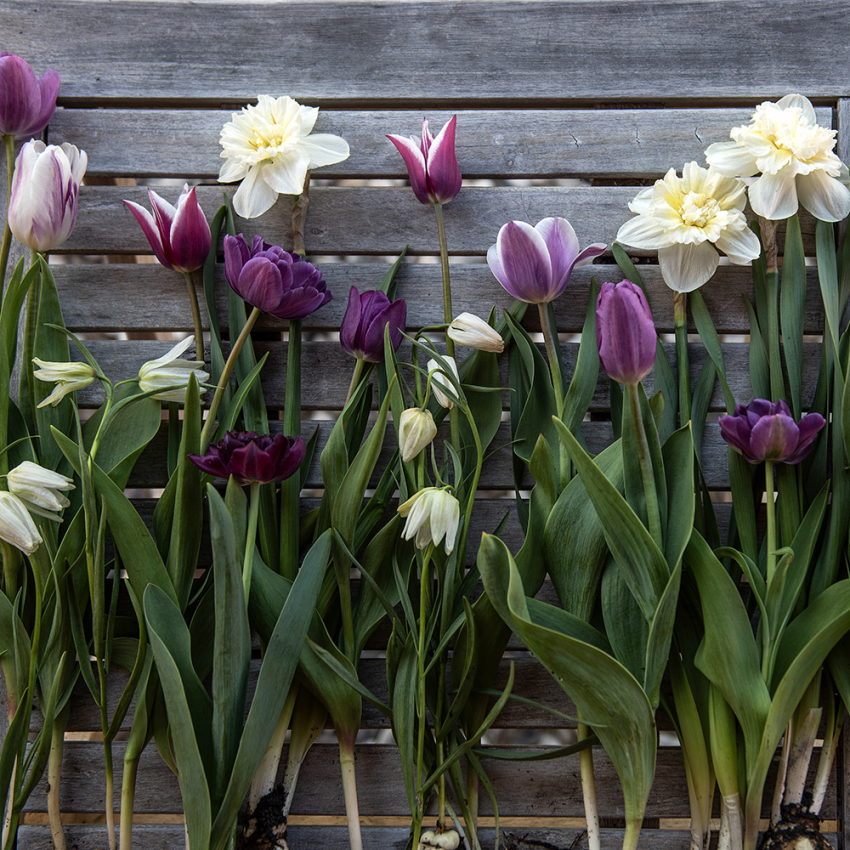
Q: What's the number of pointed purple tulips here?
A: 2